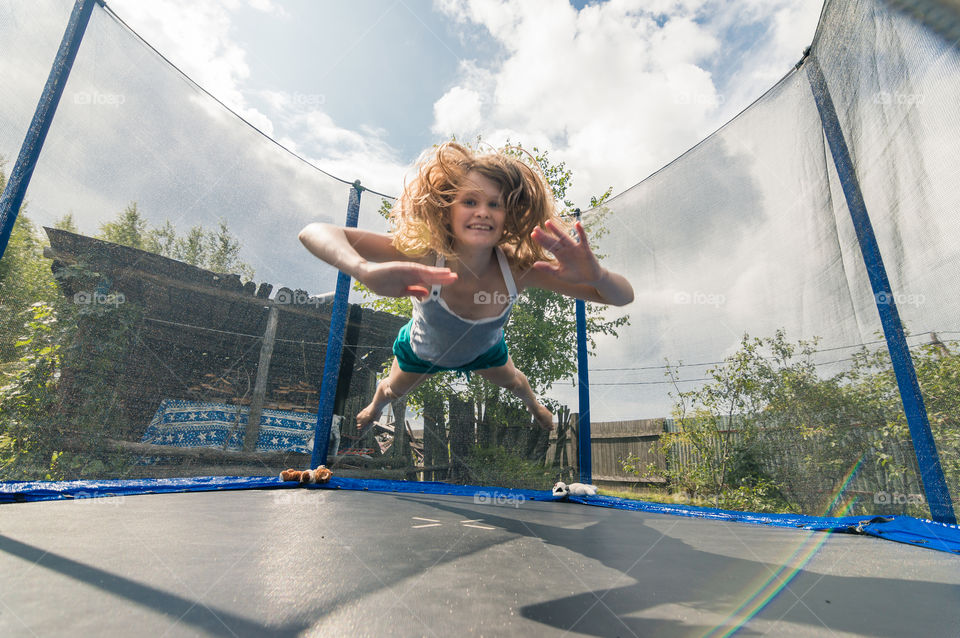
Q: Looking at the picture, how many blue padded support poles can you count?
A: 4